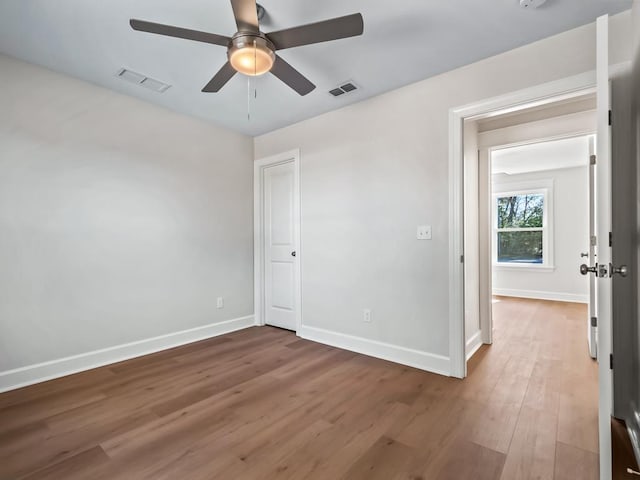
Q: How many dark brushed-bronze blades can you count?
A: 5